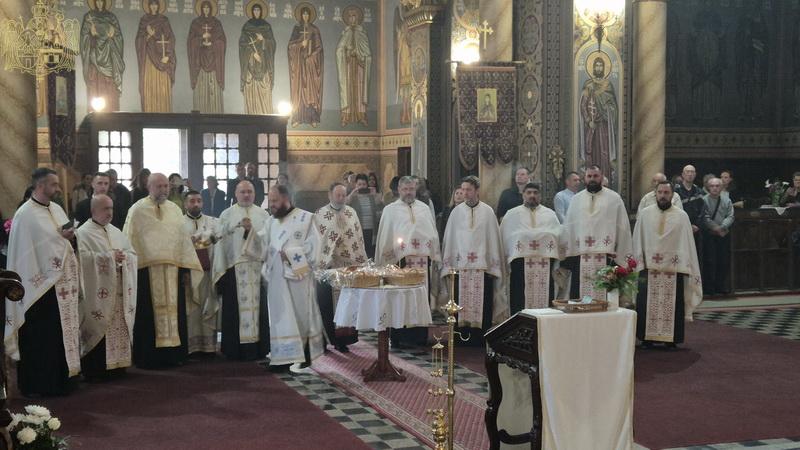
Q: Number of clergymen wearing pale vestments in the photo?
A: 12